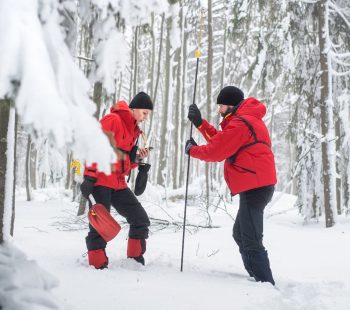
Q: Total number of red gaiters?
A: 2